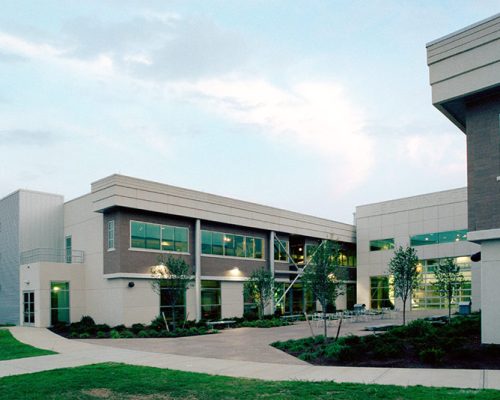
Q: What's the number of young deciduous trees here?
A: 5